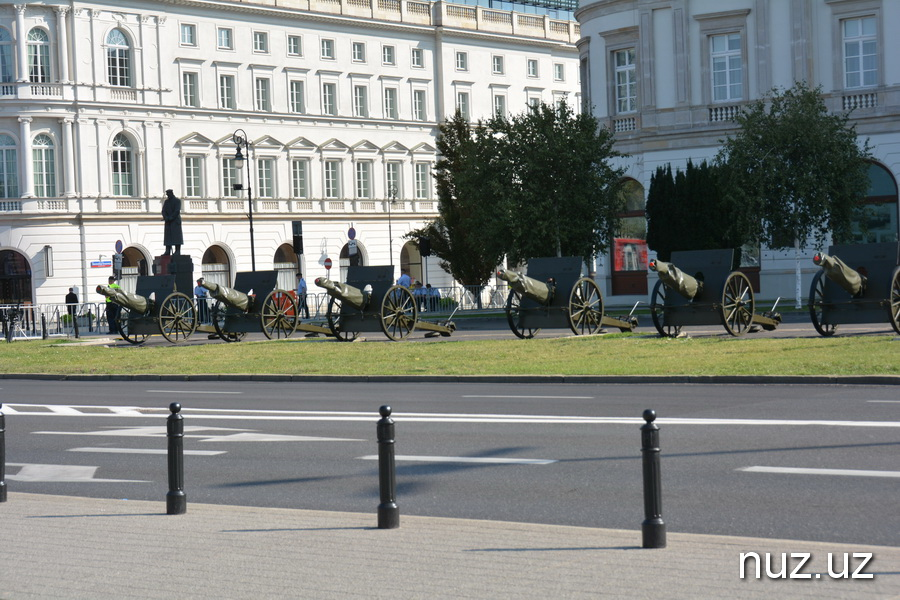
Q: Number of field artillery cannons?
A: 6